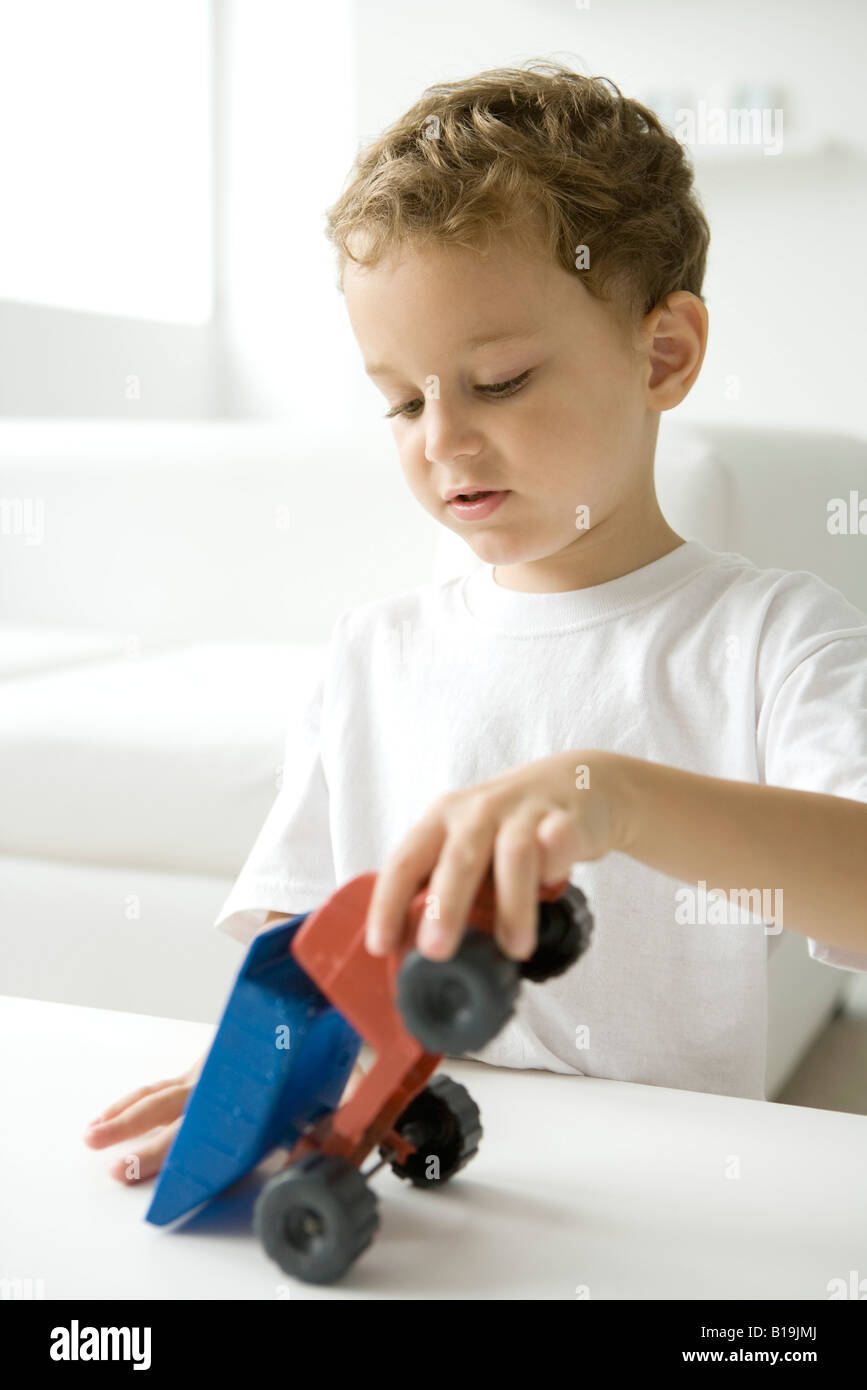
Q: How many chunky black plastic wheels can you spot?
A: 4